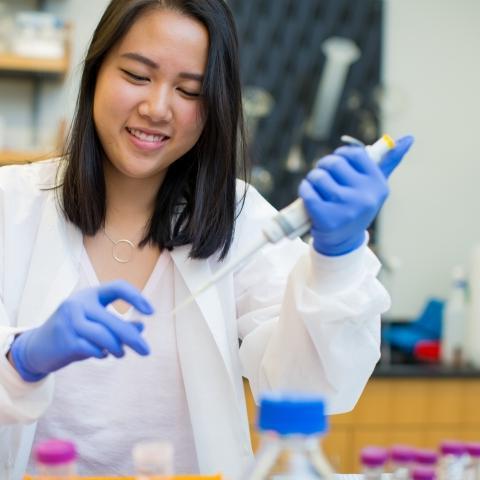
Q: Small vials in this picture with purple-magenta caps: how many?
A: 7